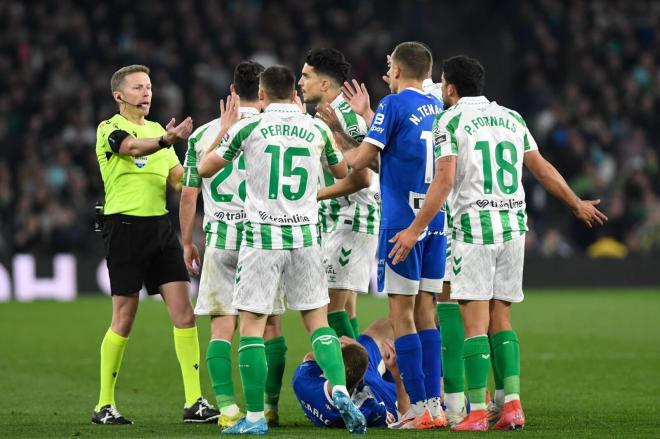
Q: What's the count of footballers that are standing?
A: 6